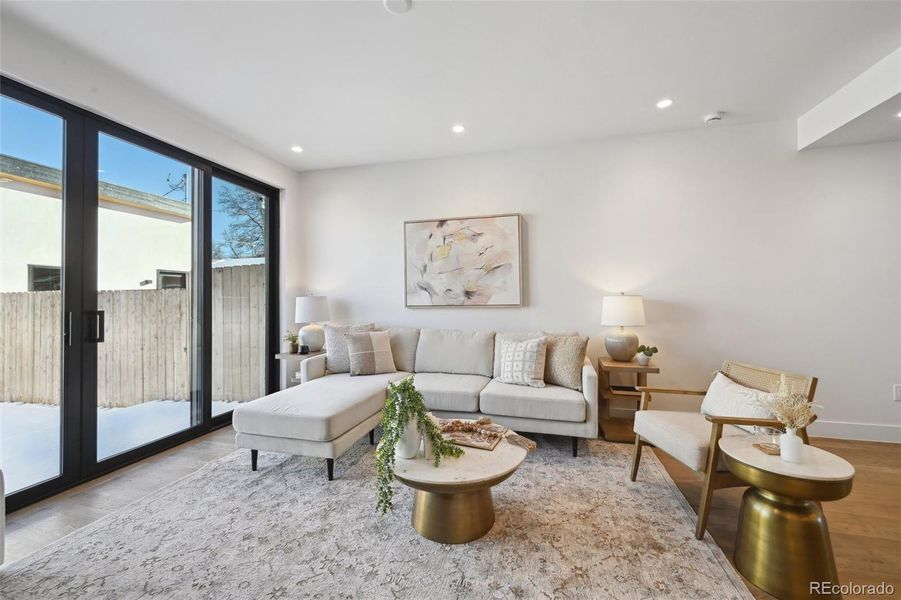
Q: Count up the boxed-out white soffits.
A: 1